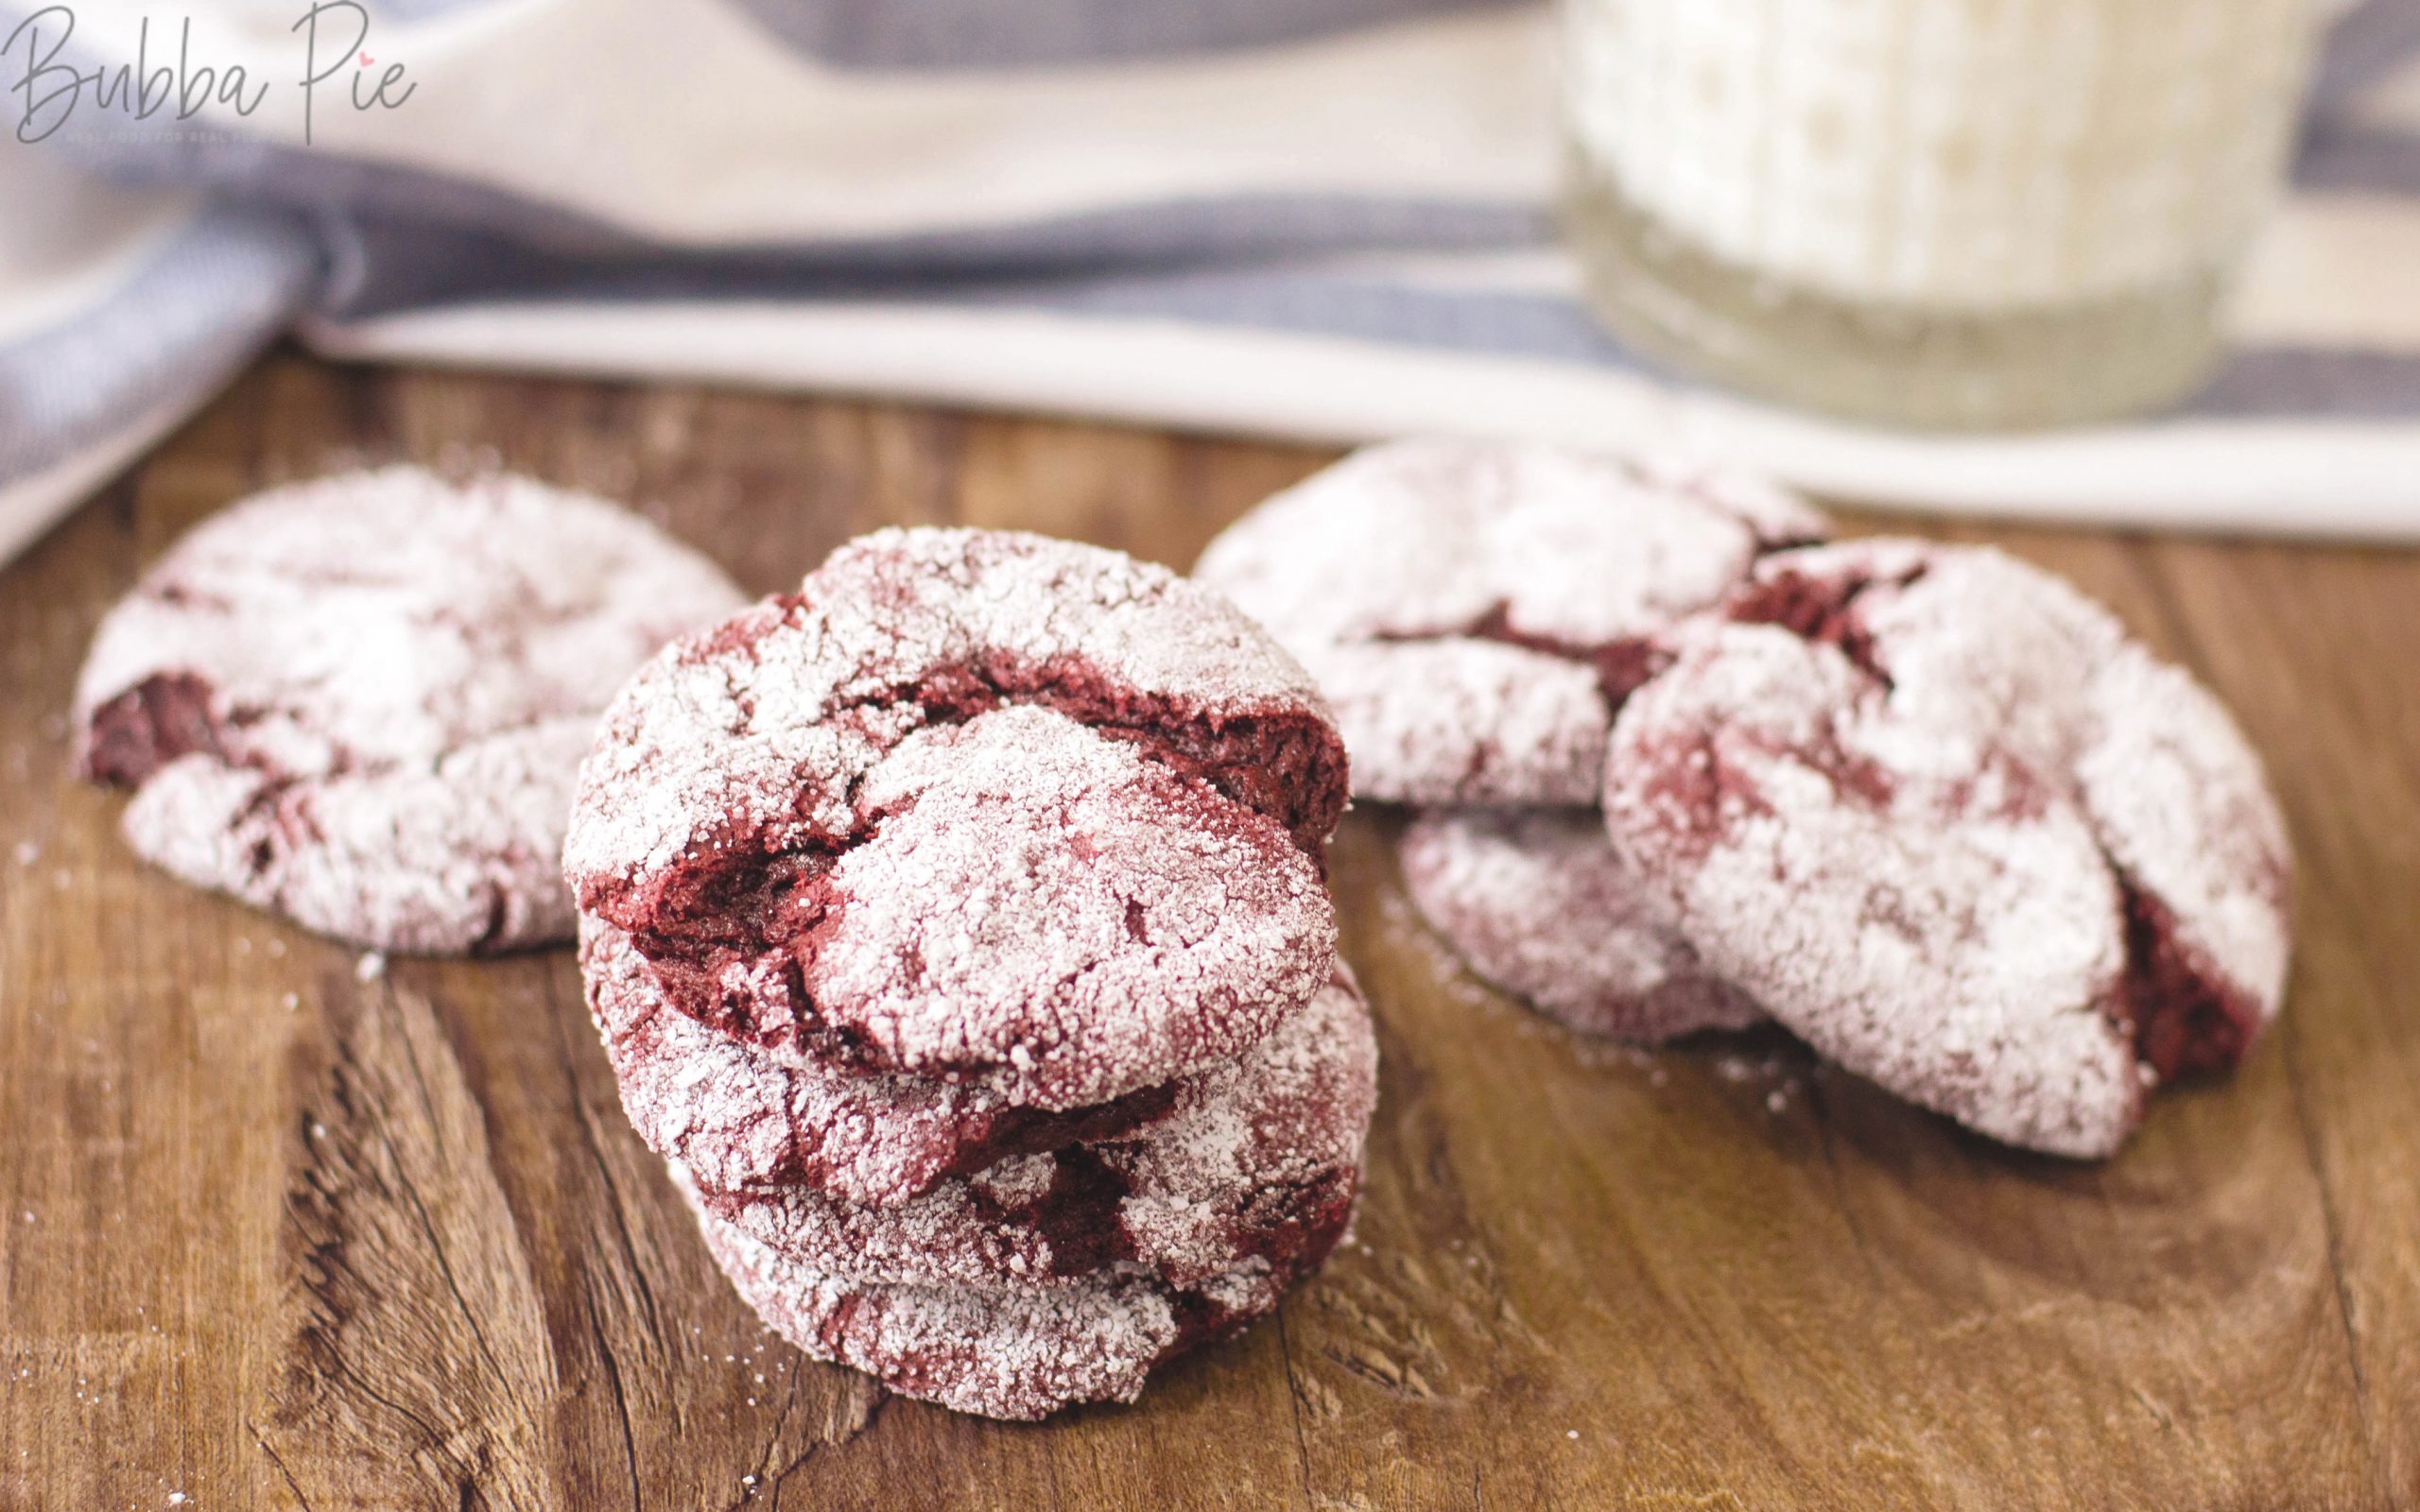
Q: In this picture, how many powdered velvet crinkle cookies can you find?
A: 8